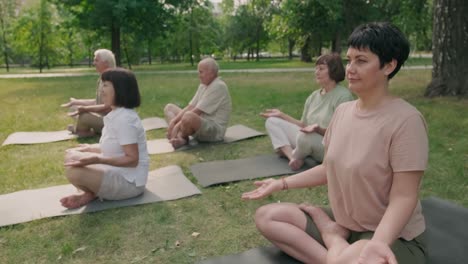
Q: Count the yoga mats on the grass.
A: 5